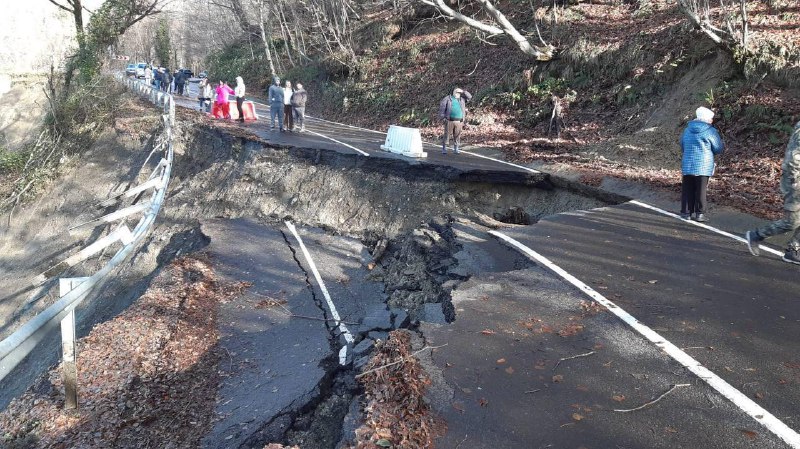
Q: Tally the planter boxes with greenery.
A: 0